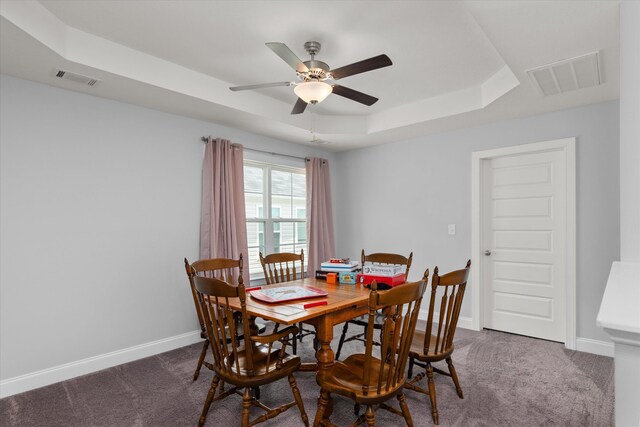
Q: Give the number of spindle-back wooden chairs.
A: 6